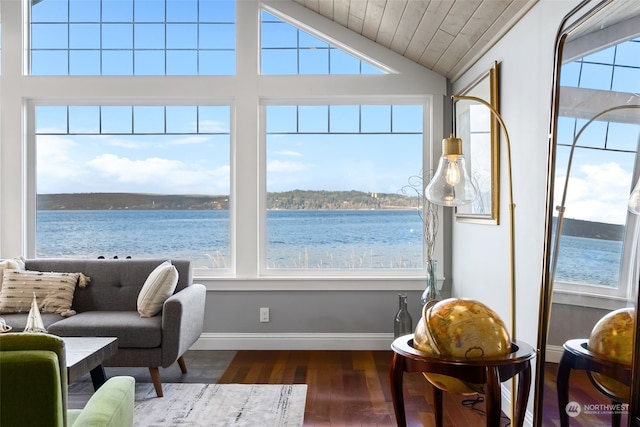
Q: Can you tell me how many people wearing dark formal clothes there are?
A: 0